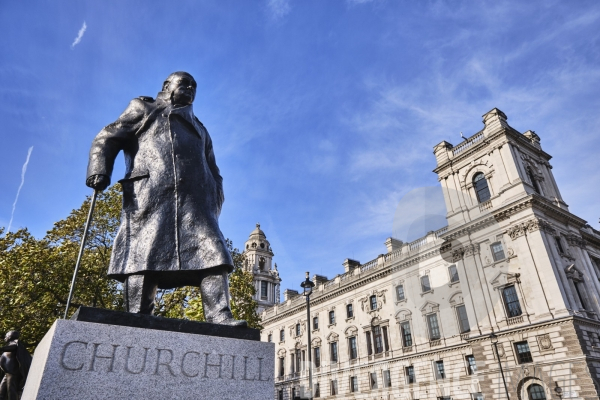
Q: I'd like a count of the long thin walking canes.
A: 1